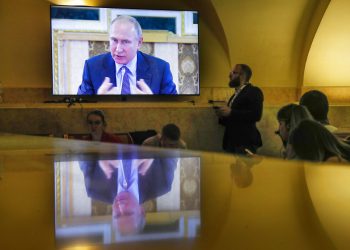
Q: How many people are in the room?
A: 6